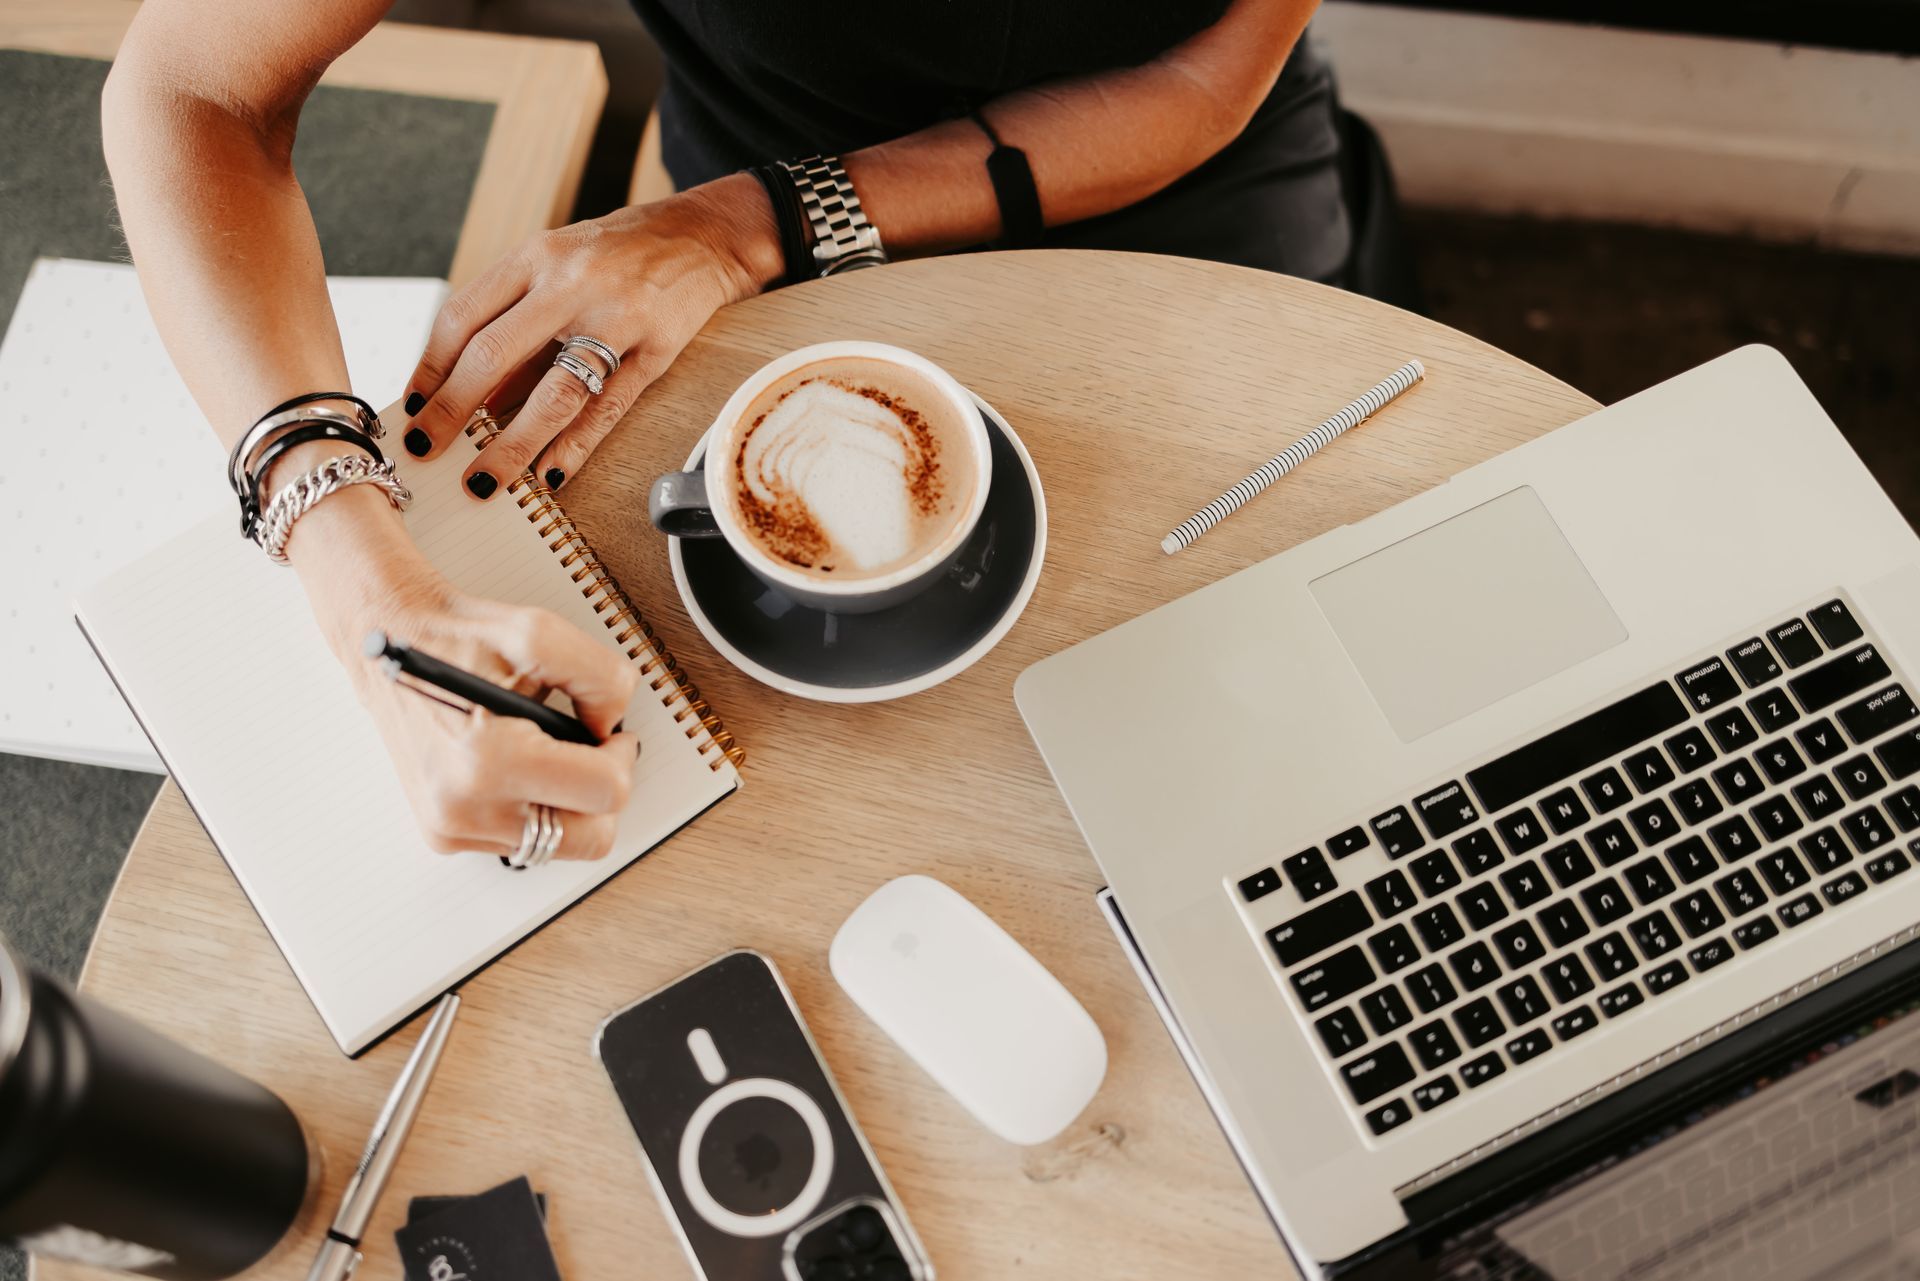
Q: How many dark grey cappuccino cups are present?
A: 1